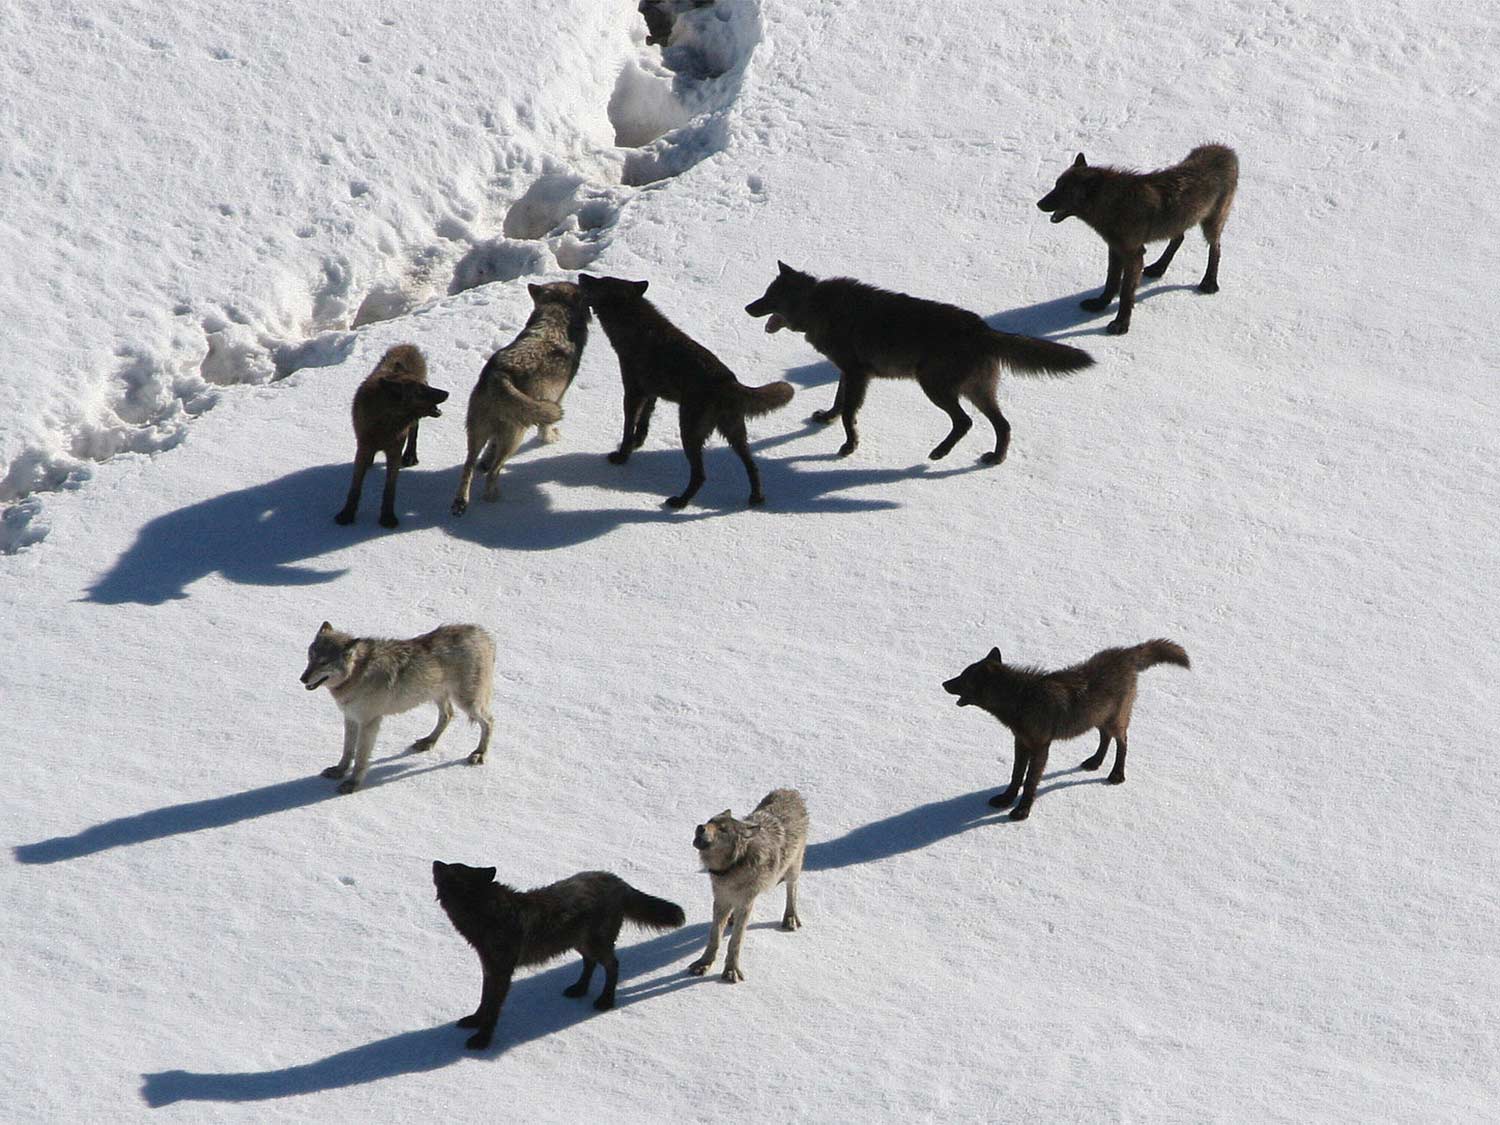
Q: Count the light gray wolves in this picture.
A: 3